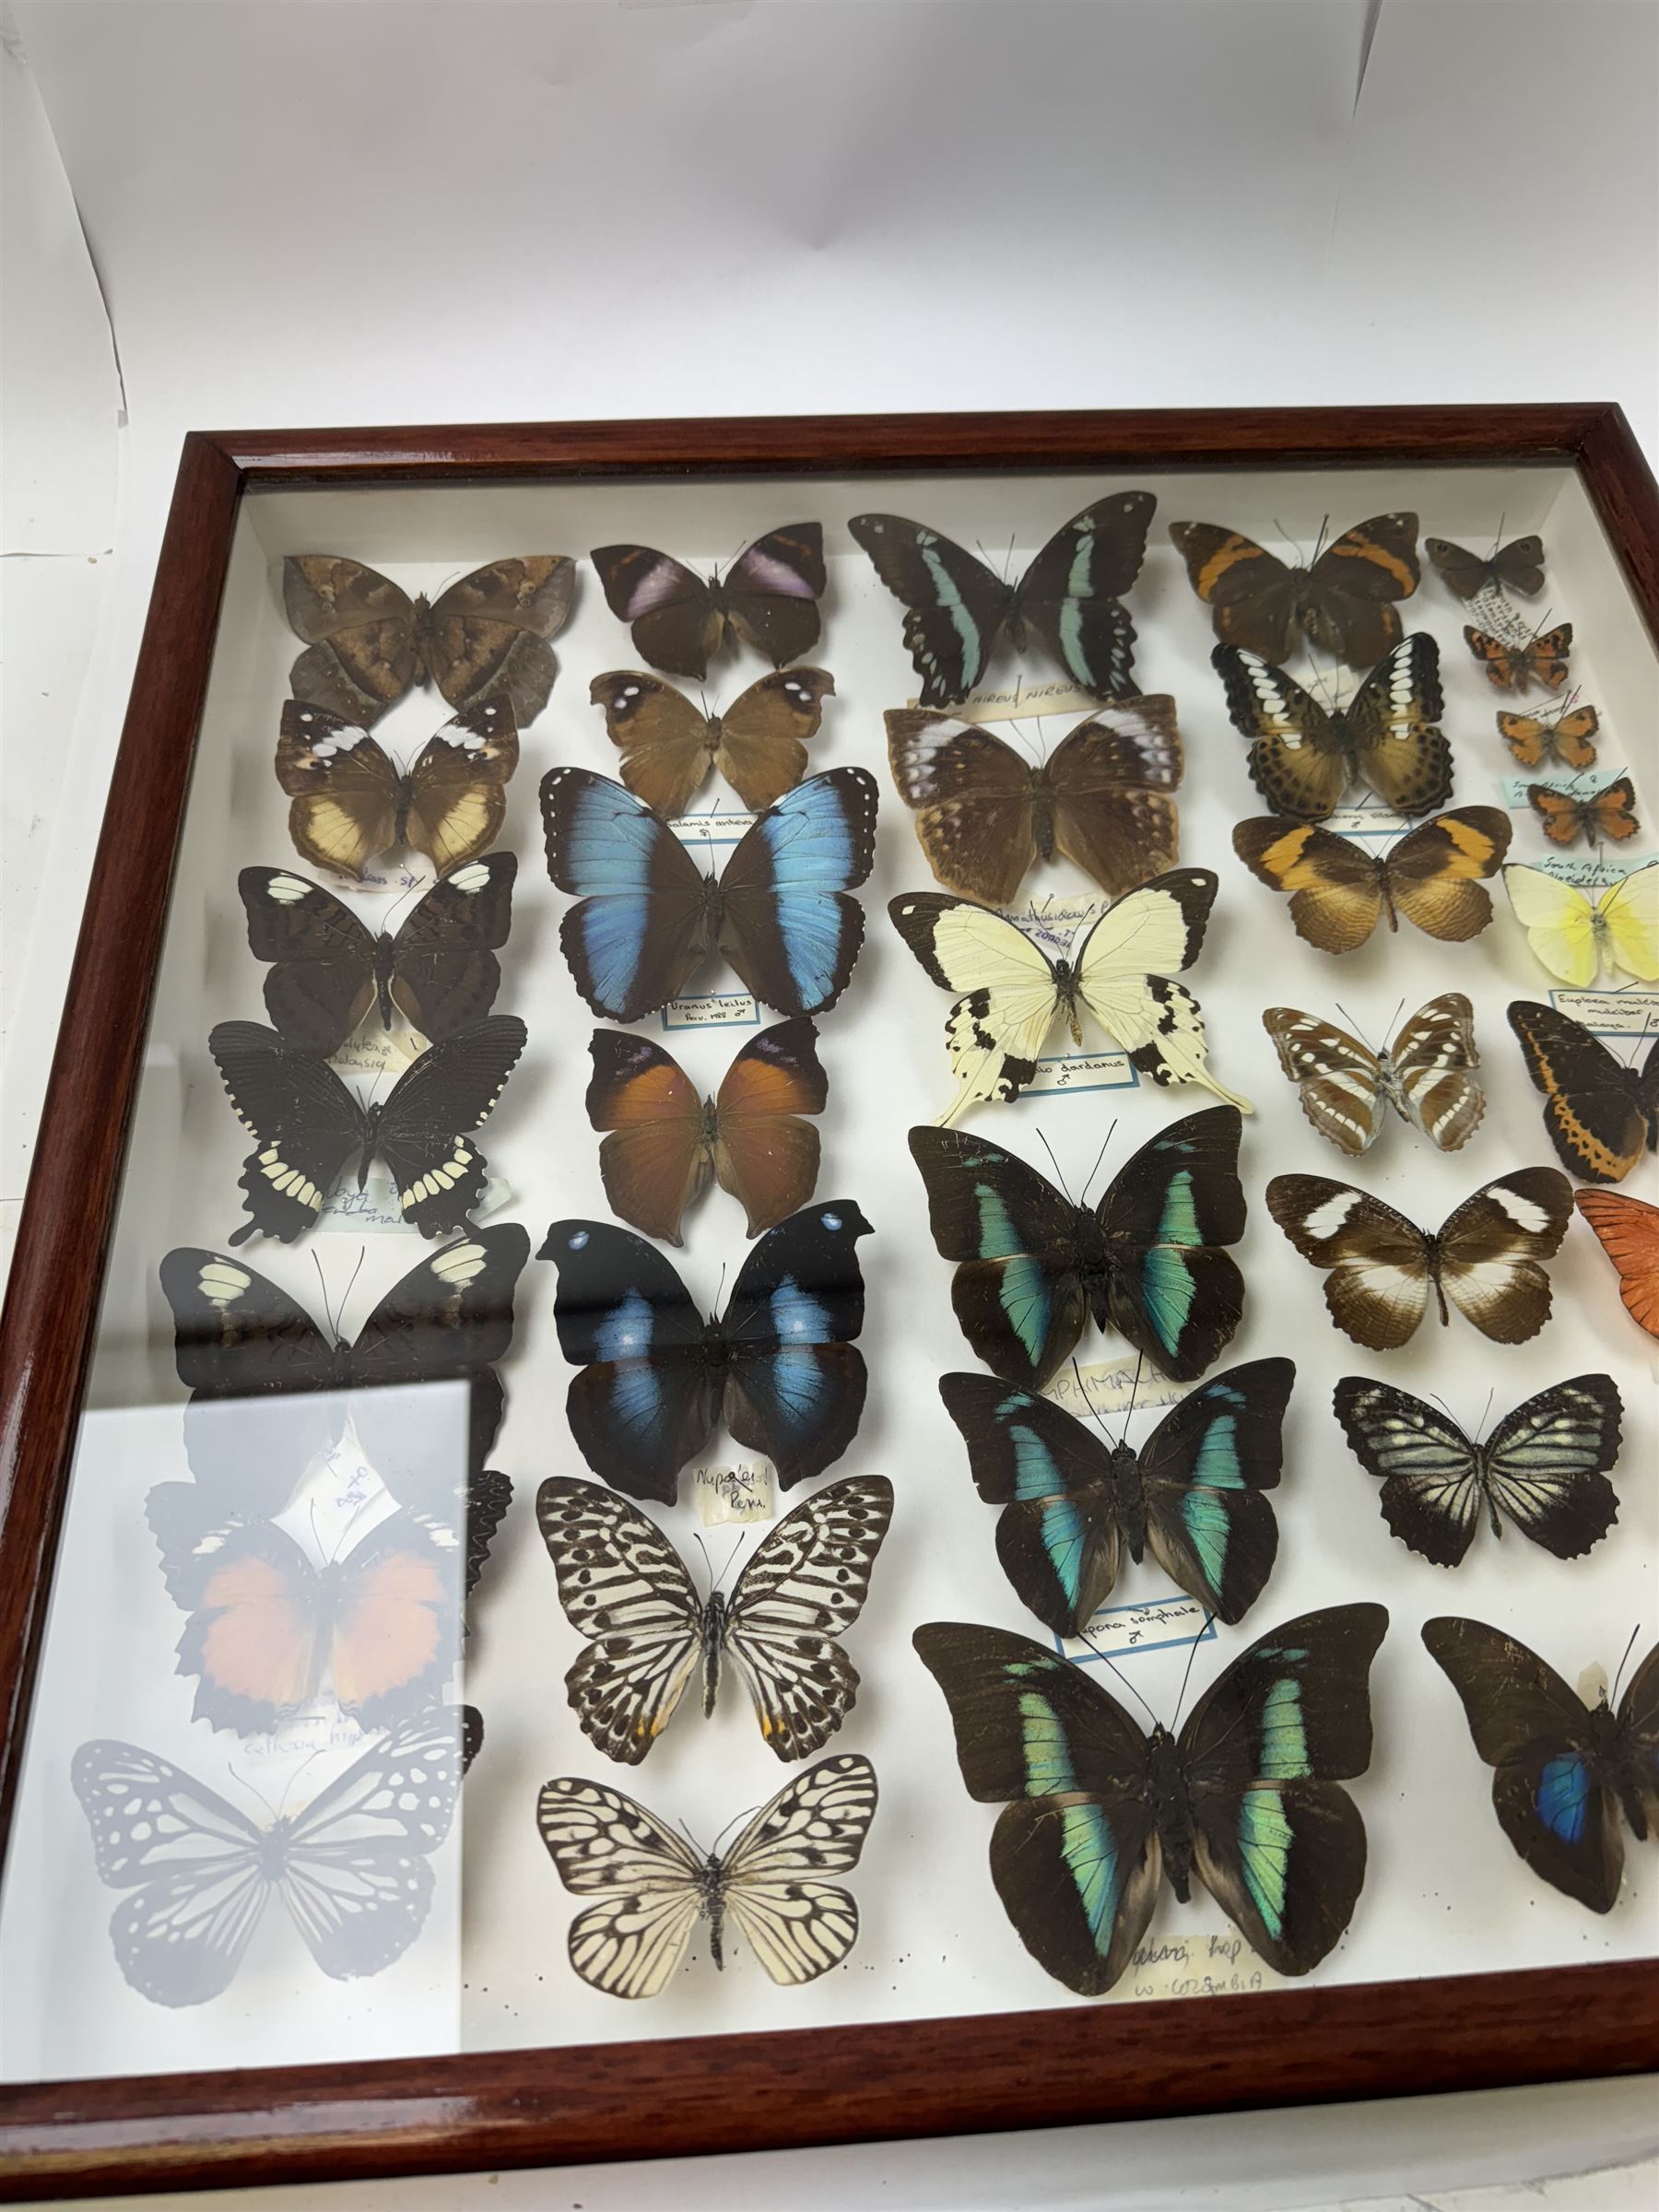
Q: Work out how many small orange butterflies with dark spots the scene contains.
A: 3